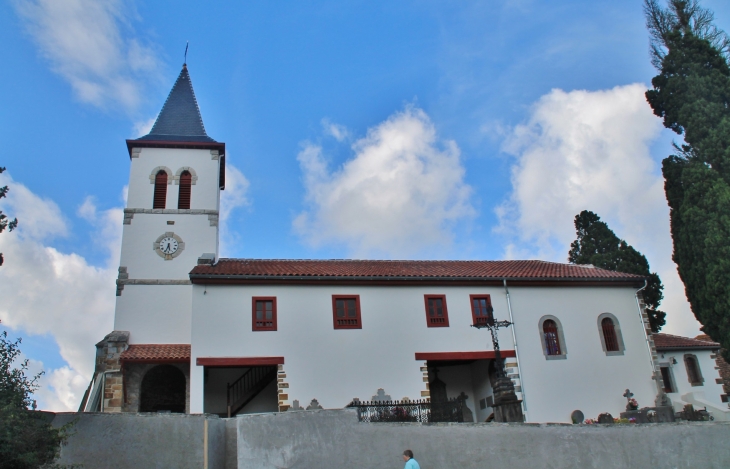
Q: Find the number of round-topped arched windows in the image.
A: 5